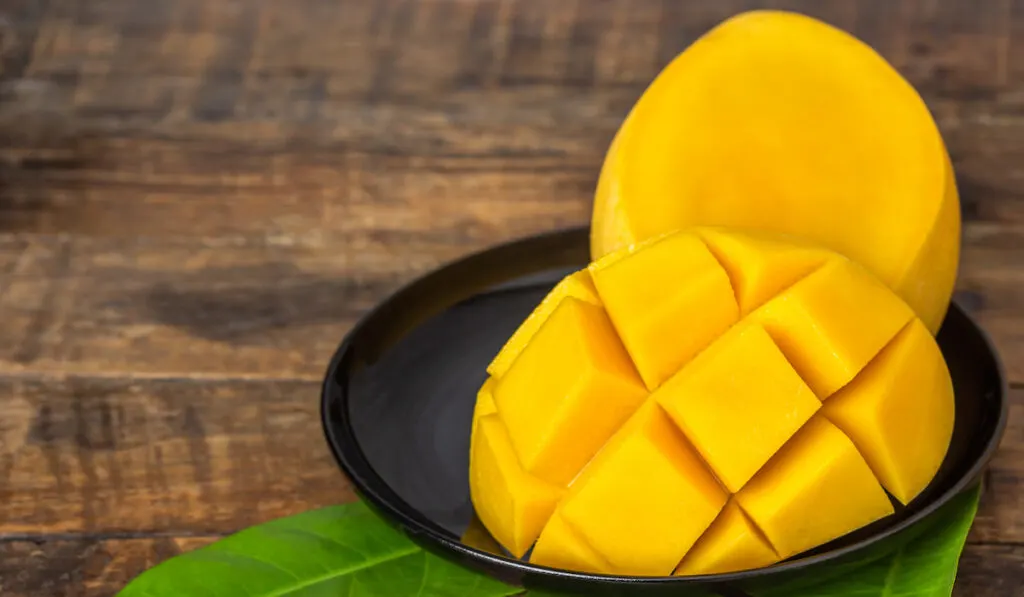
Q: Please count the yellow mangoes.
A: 2